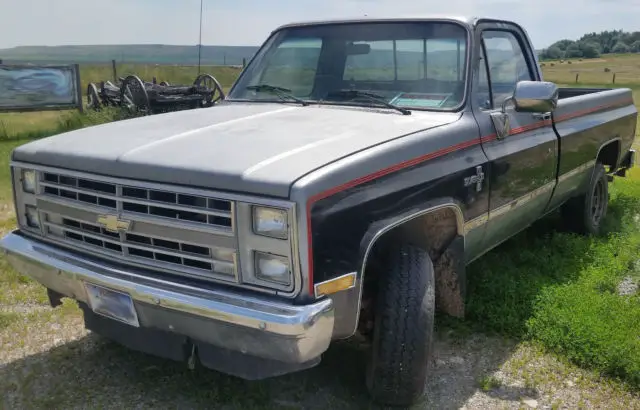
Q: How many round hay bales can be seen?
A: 6